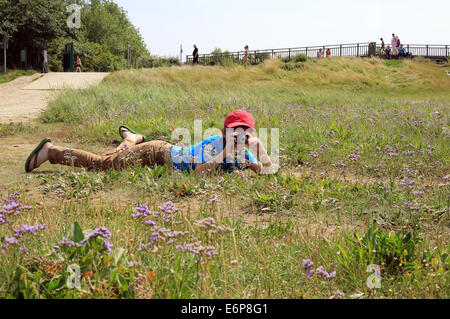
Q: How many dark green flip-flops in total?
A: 2